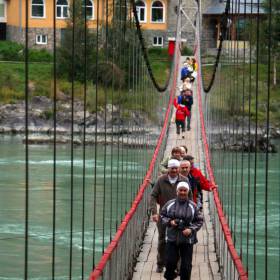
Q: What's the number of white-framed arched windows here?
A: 5